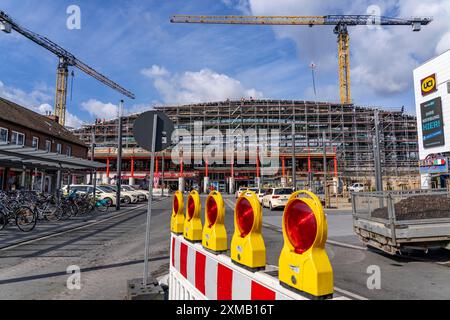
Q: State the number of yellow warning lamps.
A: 5